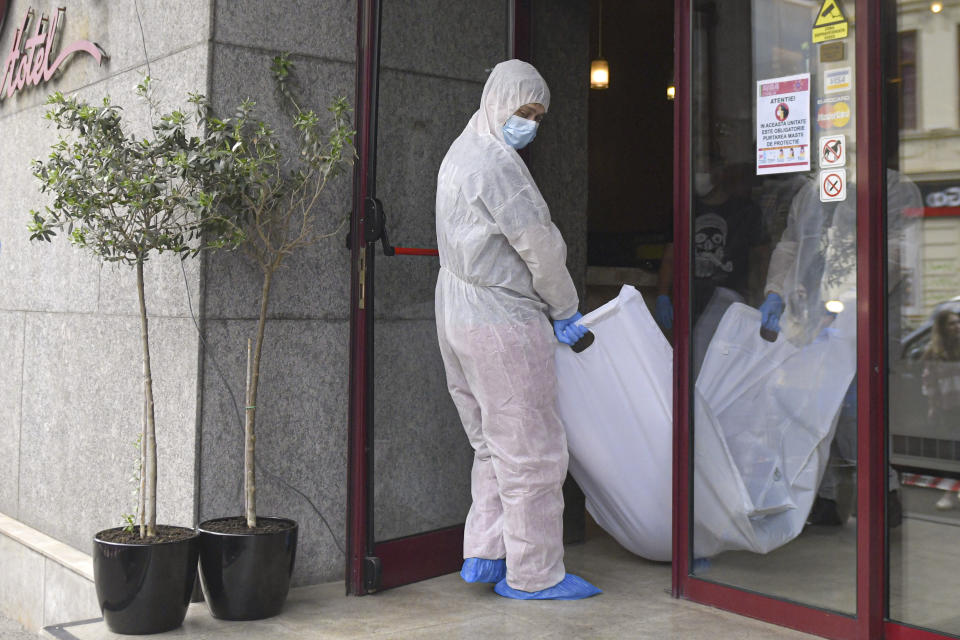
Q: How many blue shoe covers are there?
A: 2